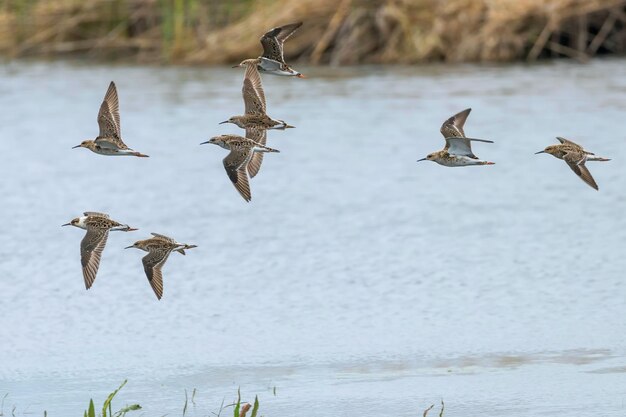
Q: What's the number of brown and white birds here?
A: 8